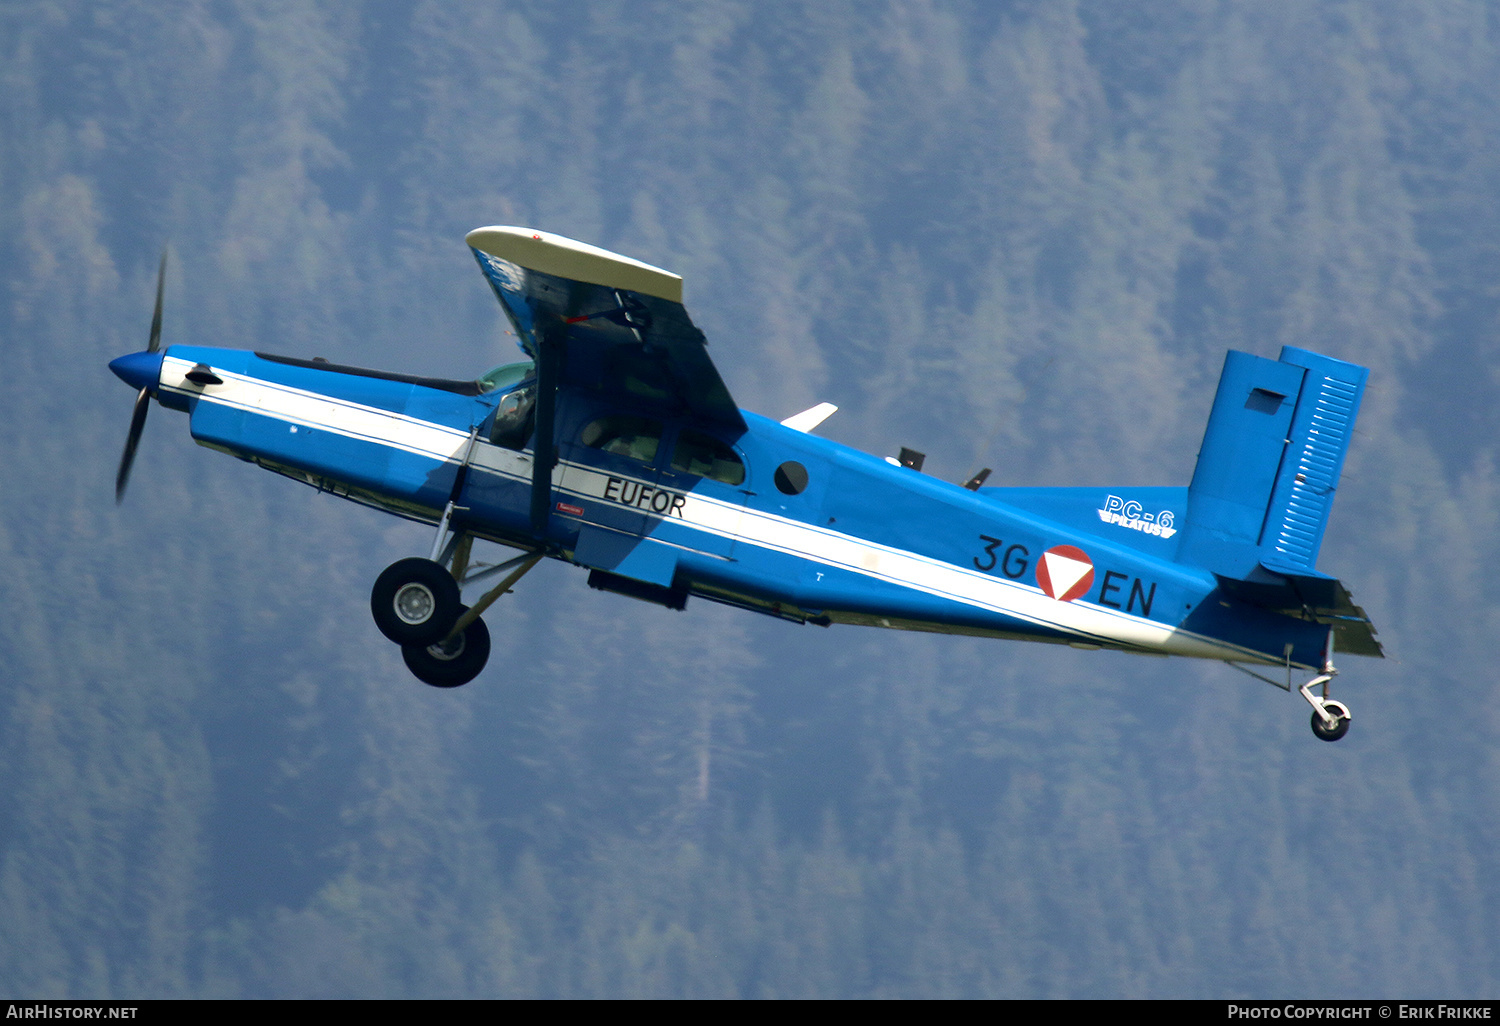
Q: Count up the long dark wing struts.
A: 1